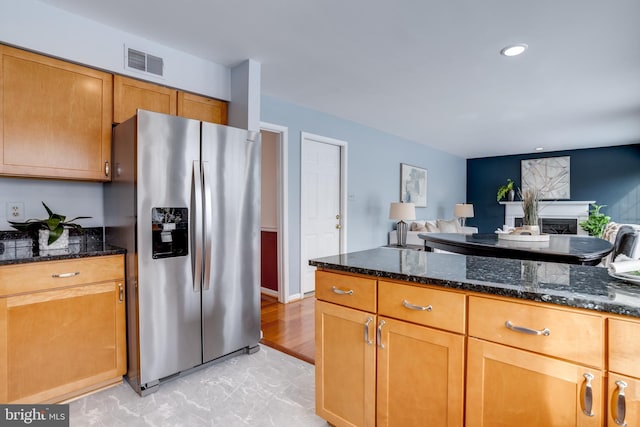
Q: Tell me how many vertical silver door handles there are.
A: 8